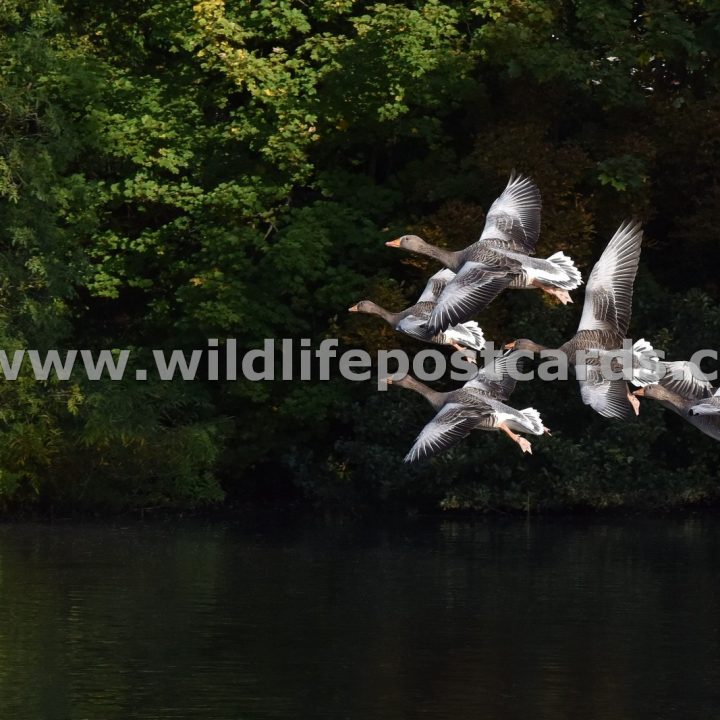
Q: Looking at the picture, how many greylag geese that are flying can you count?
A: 5